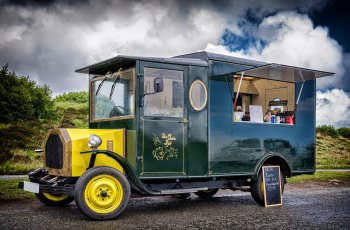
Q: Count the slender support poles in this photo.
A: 2